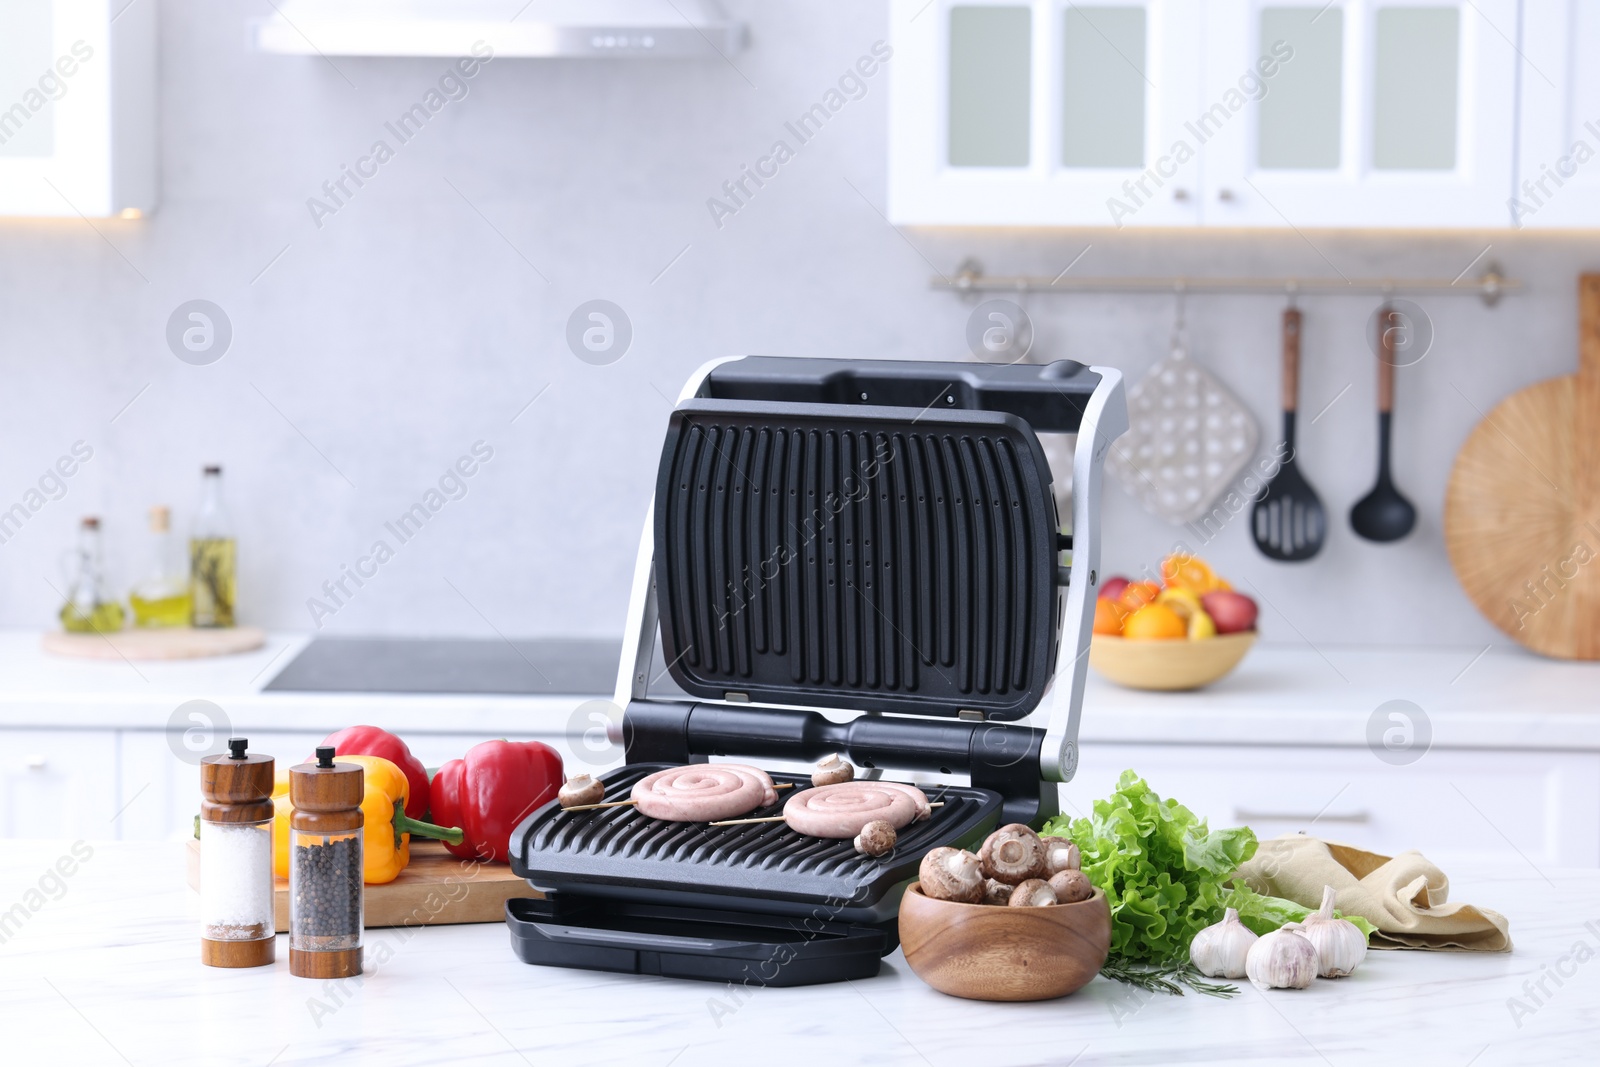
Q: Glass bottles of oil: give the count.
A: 3